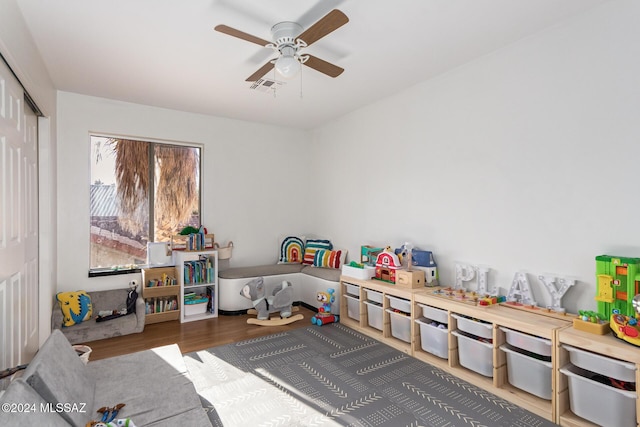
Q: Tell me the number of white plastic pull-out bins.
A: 14